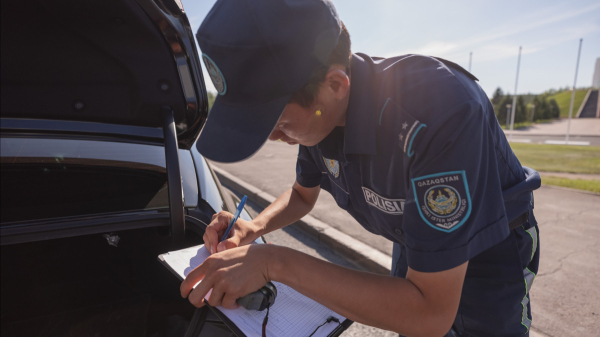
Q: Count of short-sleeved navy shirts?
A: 1